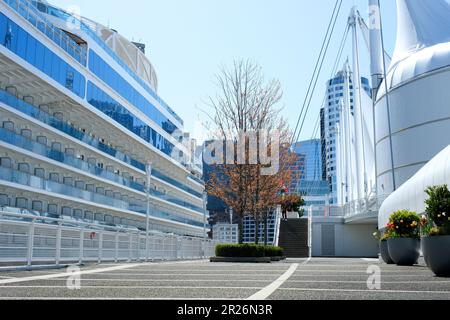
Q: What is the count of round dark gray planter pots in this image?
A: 3